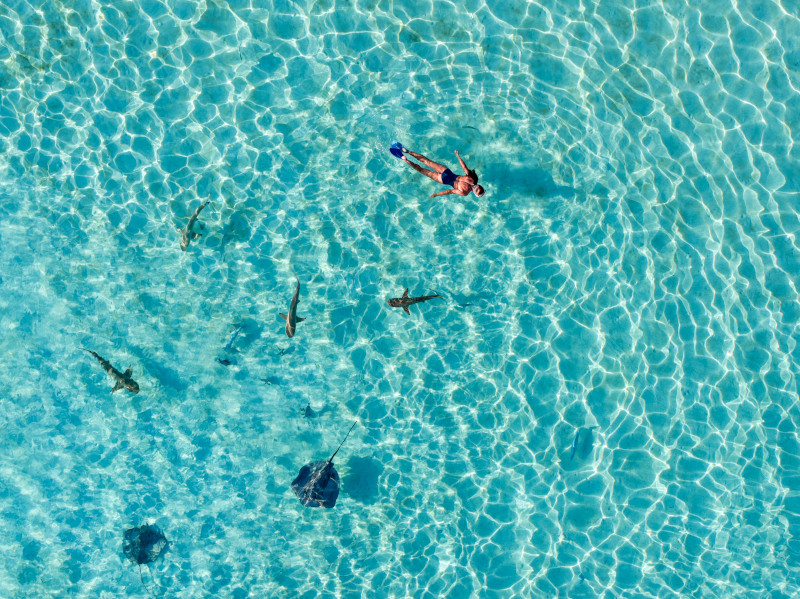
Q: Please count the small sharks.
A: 4